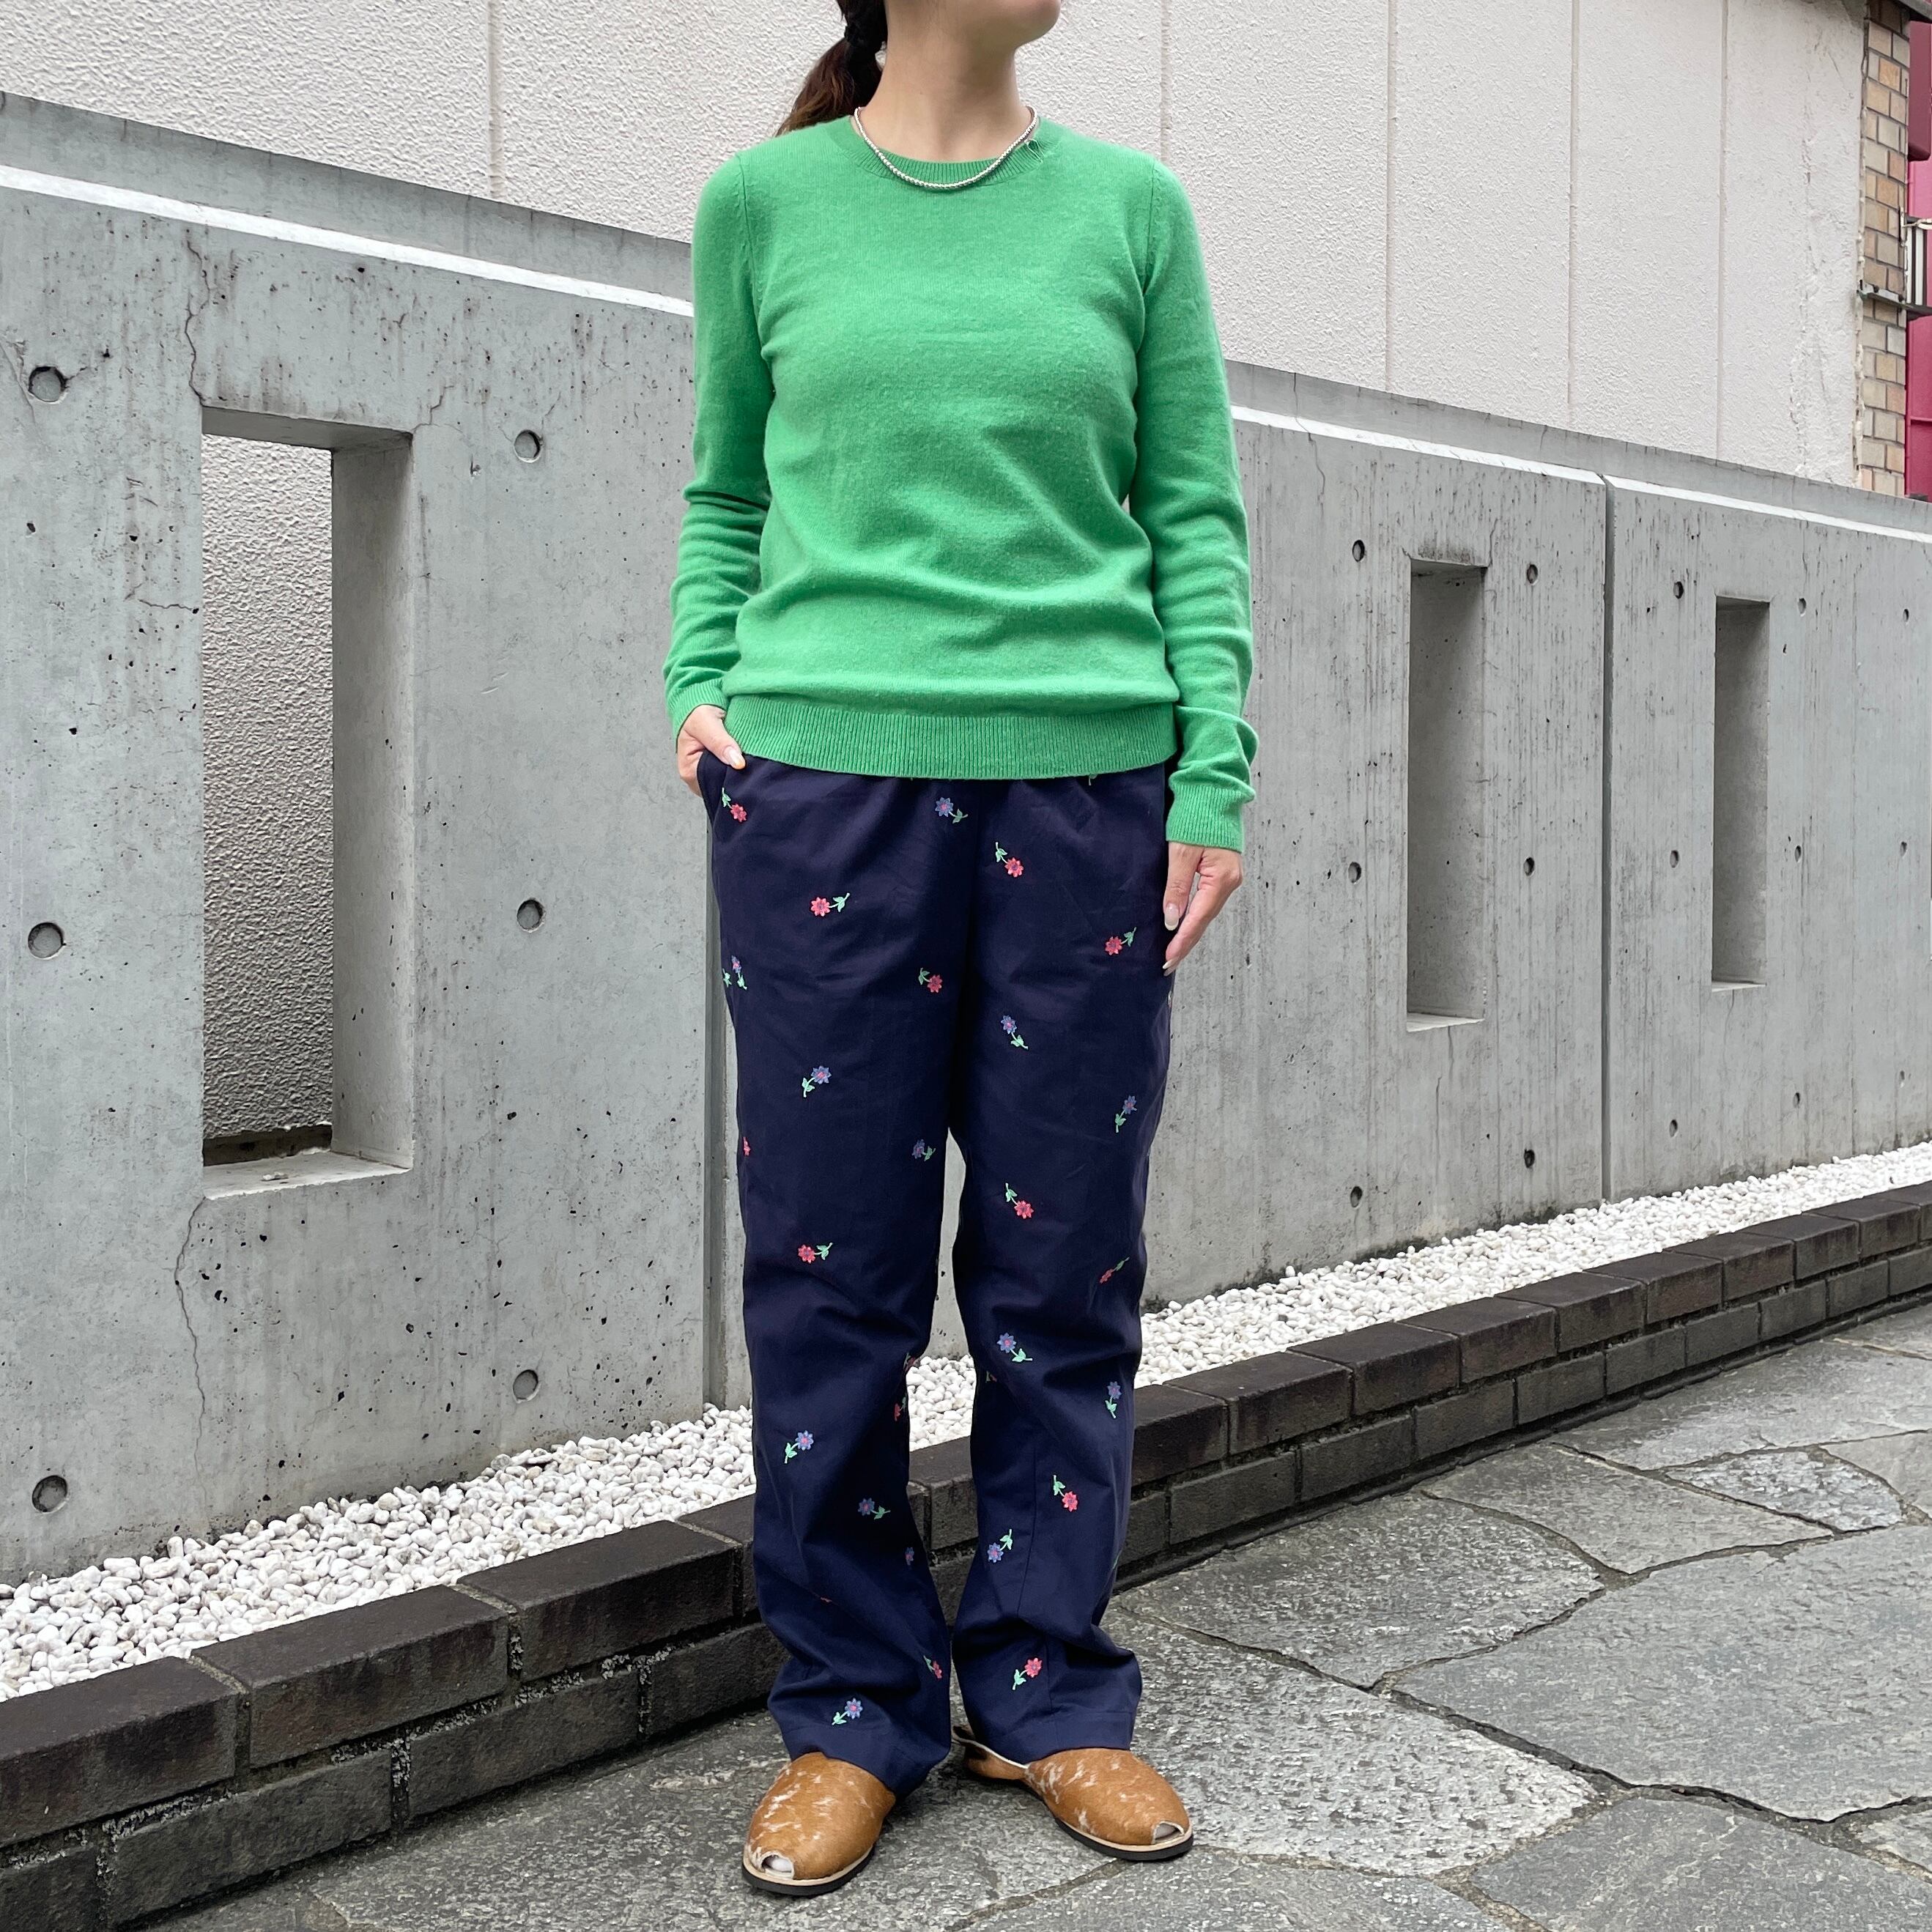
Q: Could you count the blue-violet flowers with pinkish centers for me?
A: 13